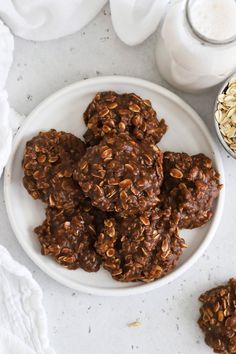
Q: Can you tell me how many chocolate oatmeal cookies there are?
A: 7